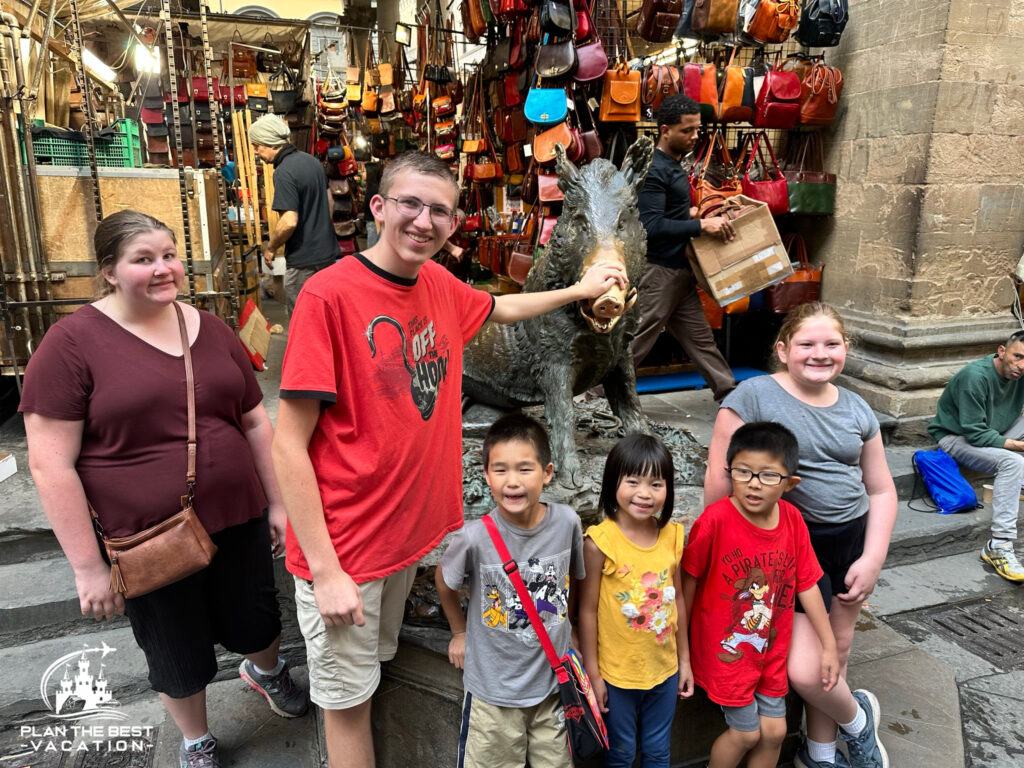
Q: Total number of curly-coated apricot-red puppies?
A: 0